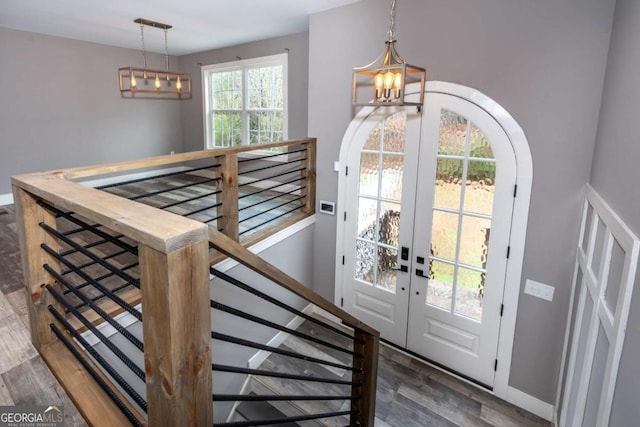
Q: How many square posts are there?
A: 5